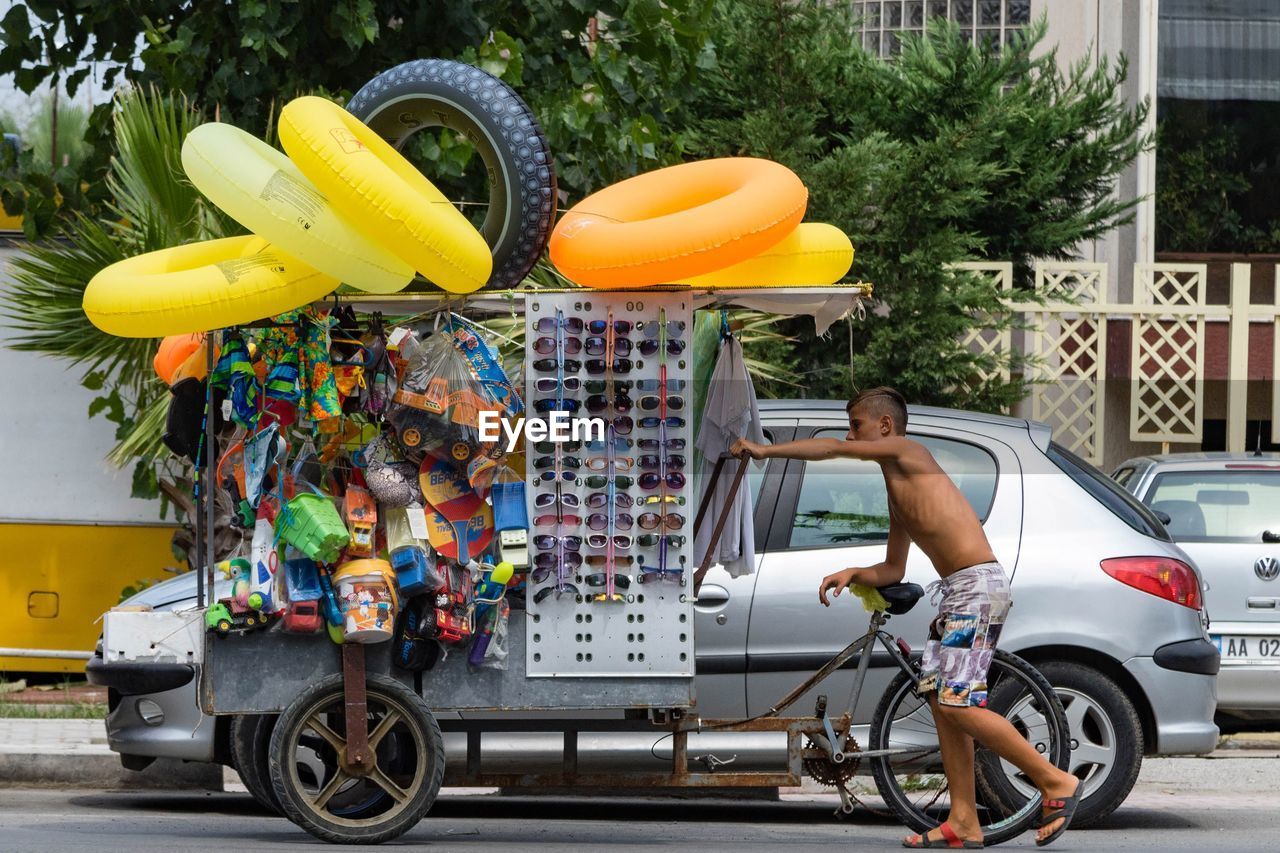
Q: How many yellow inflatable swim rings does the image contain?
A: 4